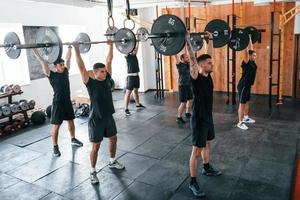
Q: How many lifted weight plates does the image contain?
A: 11